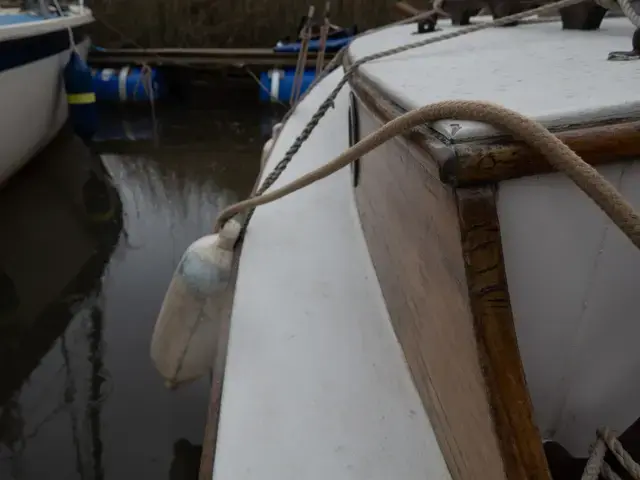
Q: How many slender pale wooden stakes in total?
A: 2